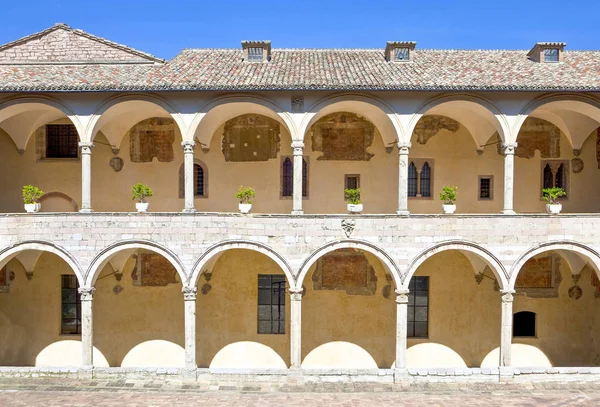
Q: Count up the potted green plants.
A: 6